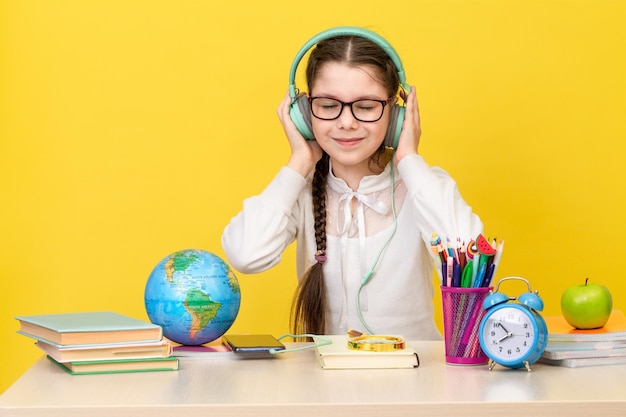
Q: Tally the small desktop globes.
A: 1